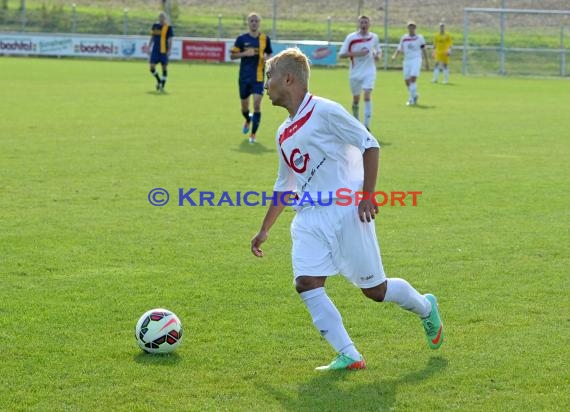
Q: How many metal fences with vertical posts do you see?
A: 1